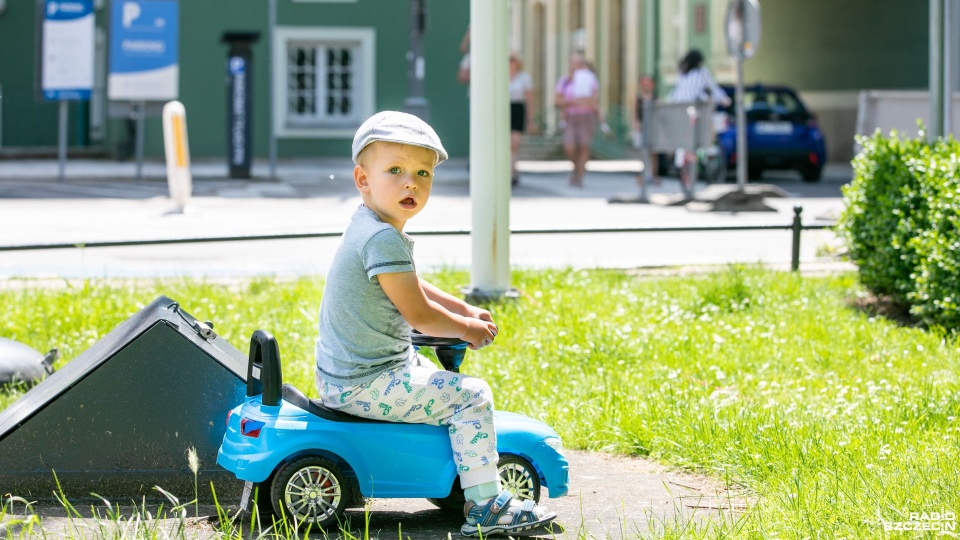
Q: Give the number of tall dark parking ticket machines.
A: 1